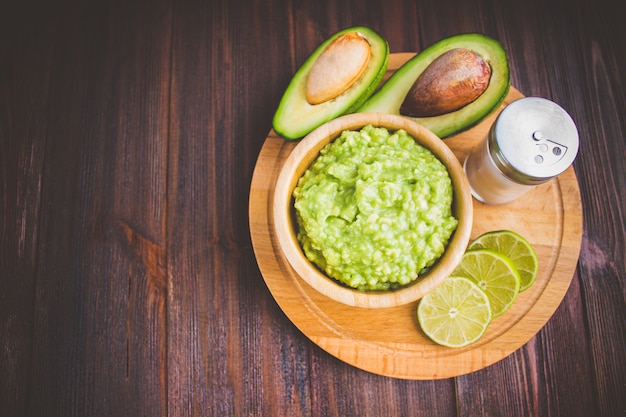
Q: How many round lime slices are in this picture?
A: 3